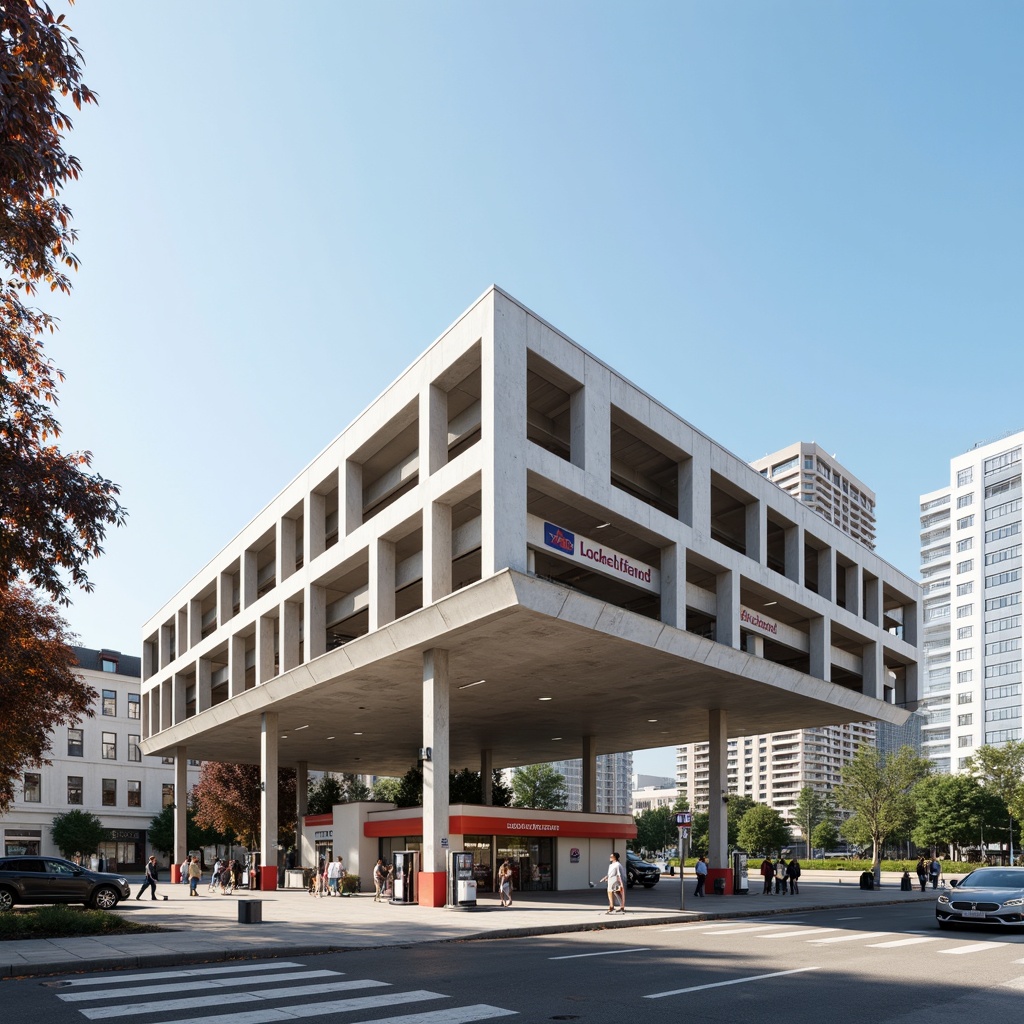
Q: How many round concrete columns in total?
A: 0